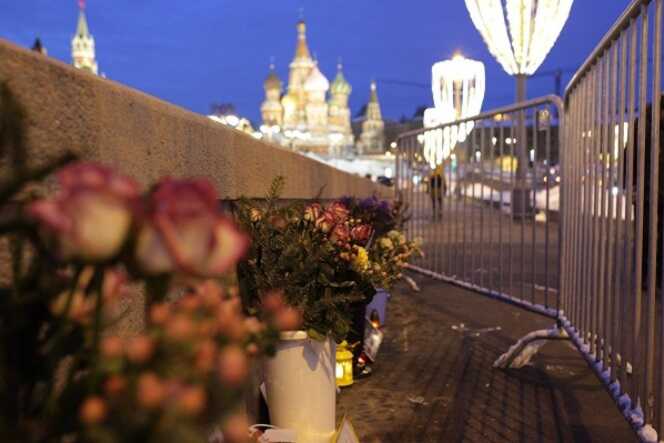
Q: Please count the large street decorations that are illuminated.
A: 3